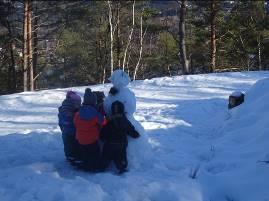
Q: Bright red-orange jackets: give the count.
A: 1